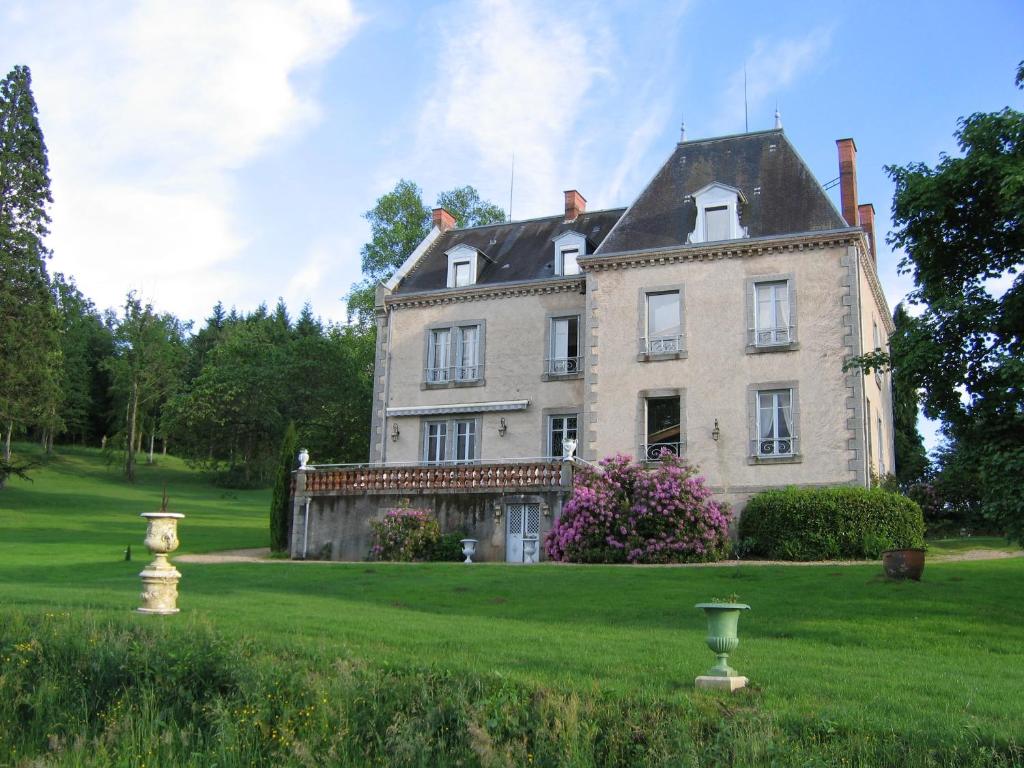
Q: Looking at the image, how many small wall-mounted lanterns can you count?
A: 5